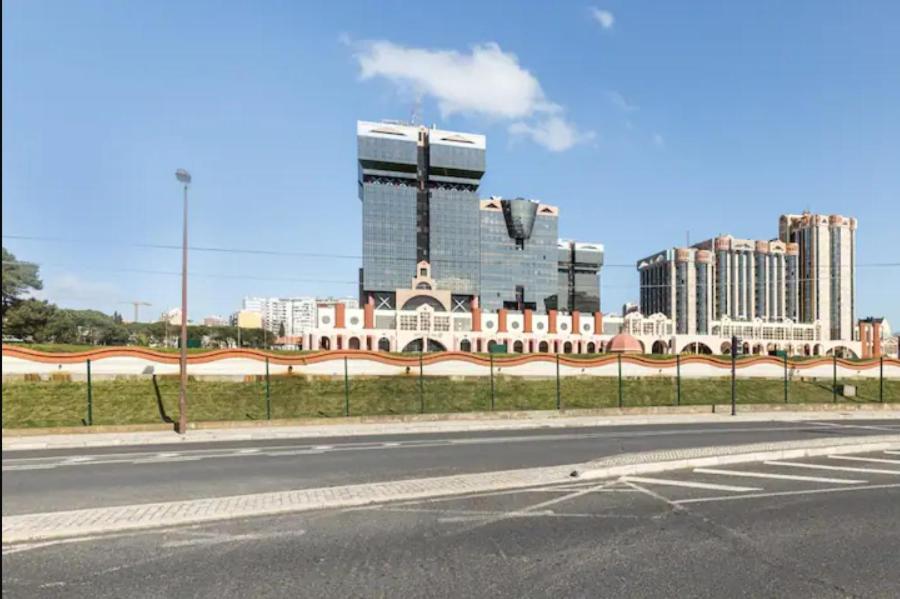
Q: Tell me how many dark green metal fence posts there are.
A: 11